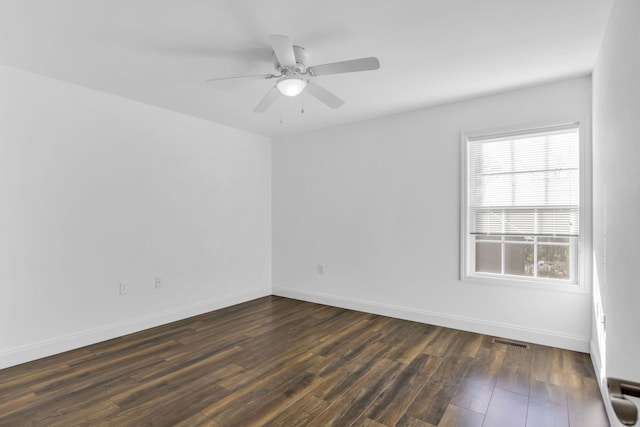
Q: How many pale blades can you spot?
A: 5